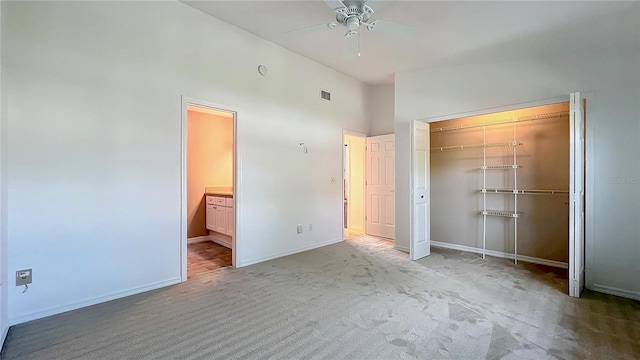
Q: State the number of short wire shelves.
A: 2